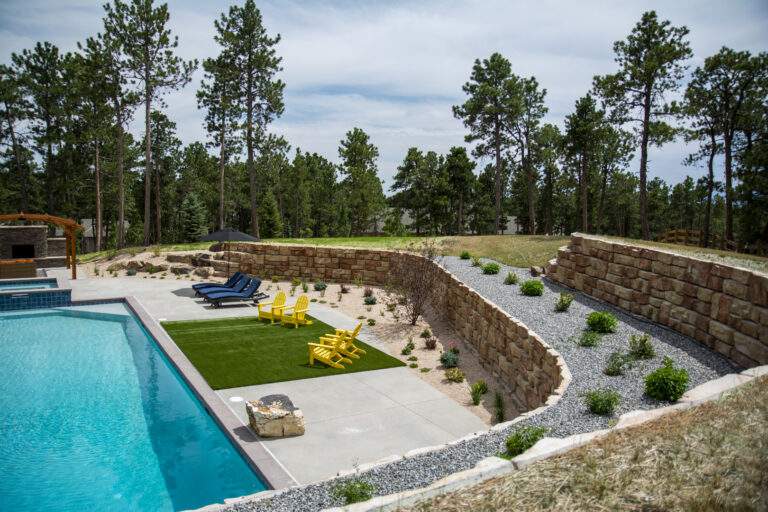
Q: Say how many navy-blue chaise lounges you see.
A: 3